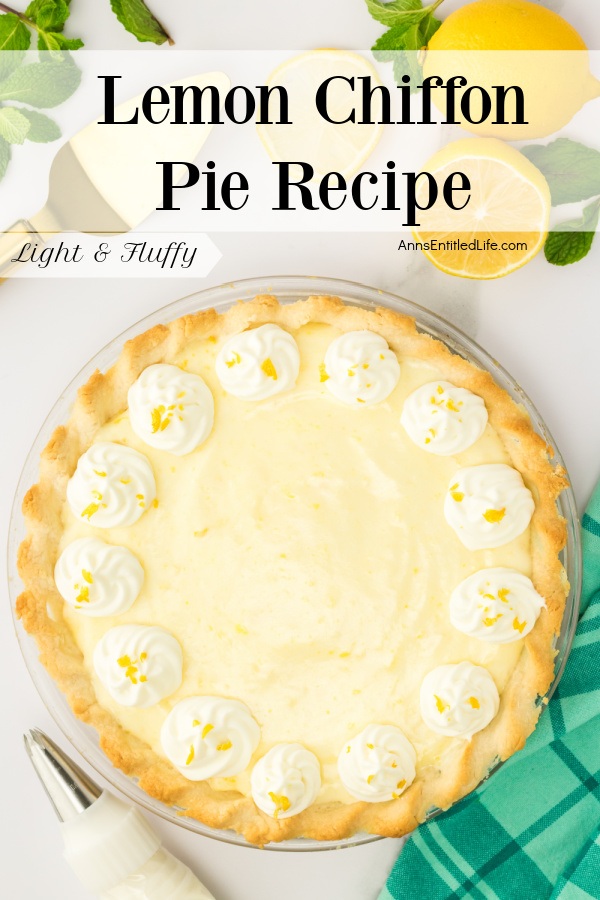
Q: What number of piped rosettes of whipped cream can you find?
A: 13